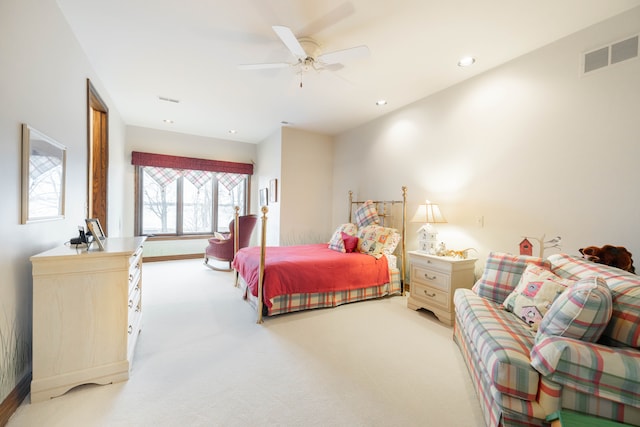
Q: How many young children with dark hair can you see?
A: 0